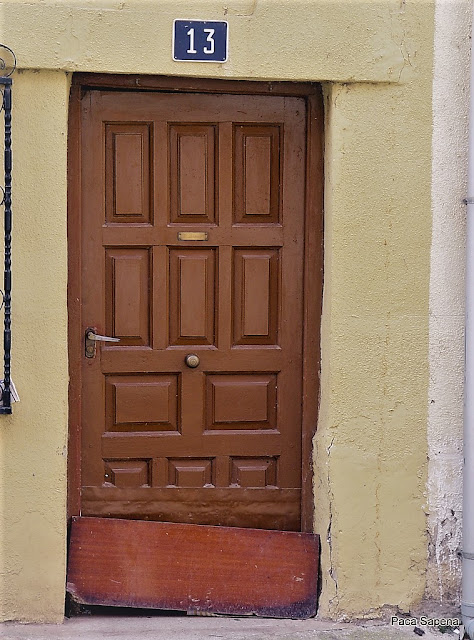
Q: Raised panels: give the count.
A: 11